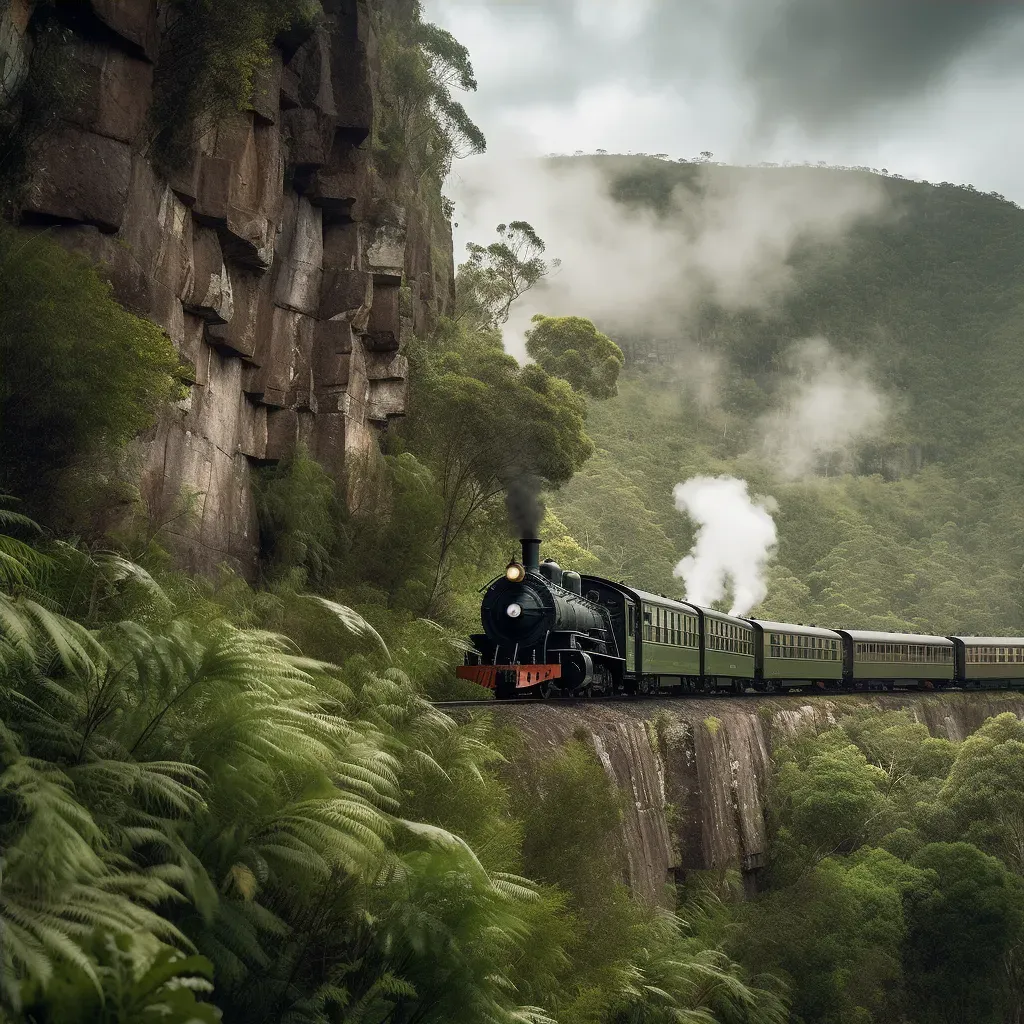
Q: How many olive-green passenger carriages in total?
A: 5